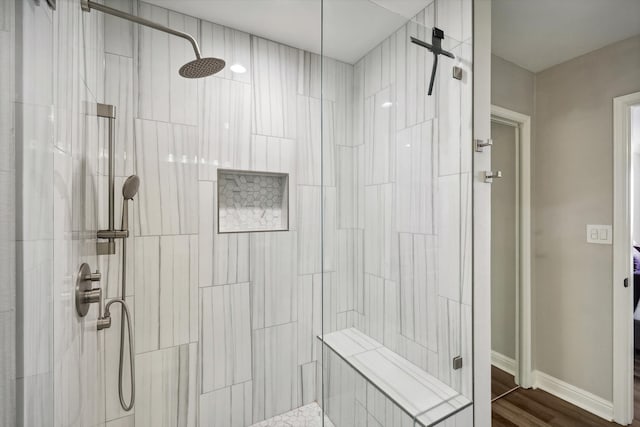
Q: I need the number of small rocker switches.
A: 2